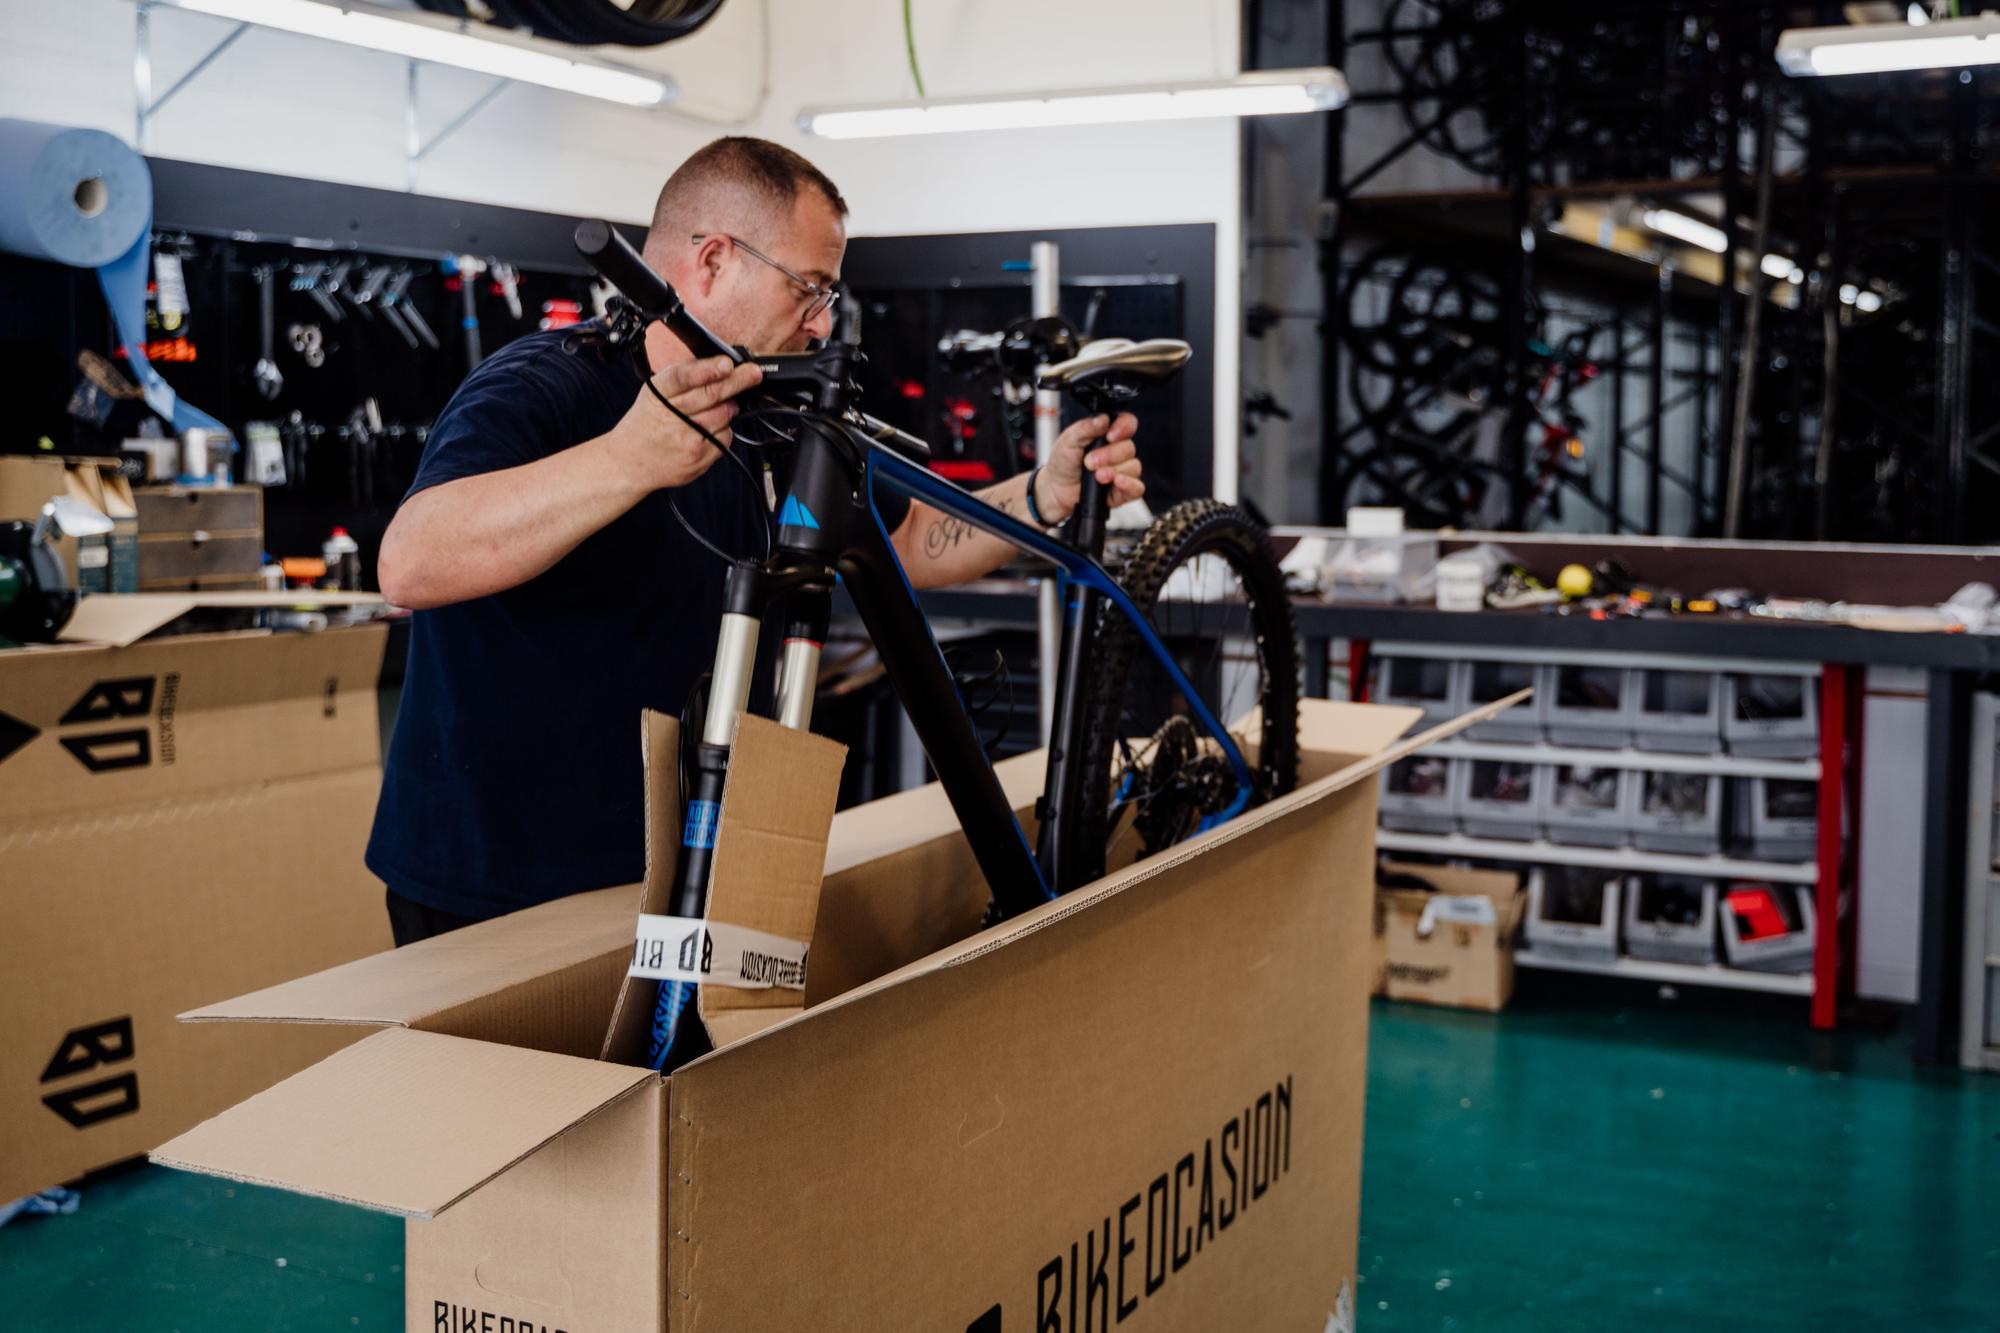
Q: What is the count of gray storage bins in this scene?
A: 13